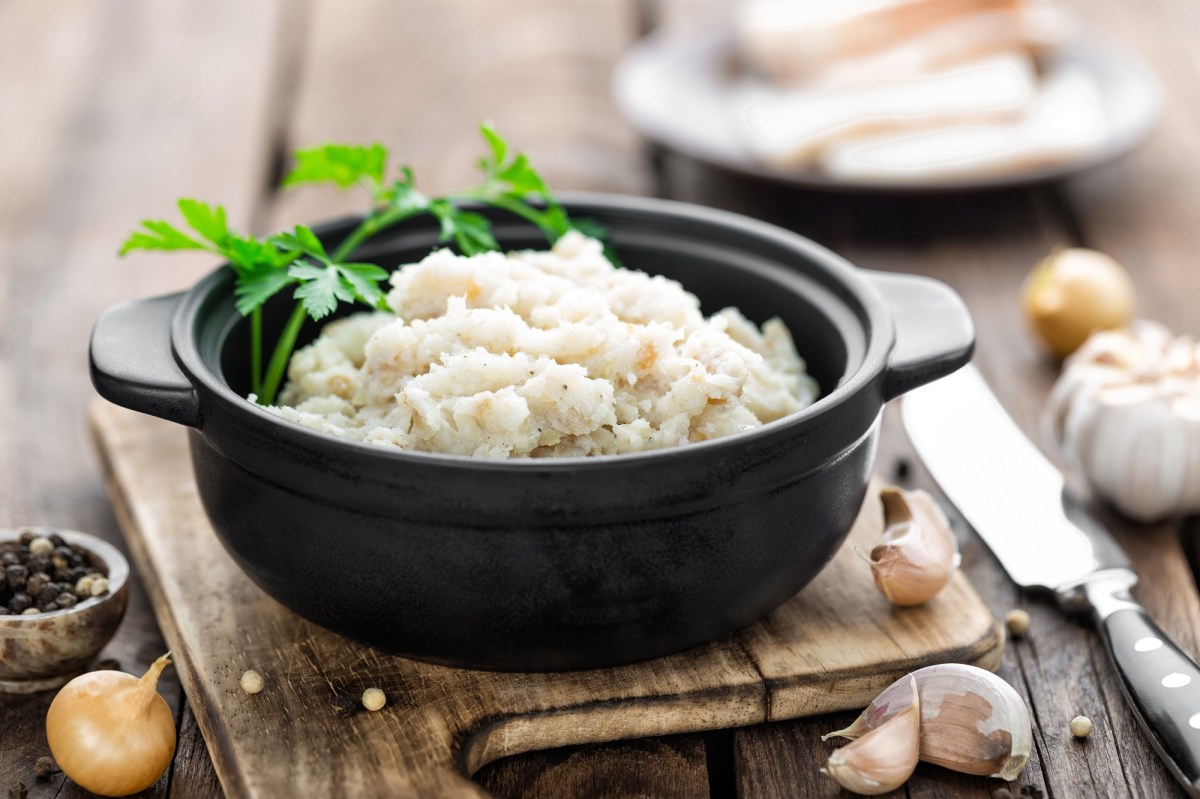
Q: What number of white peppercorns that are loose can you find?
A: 4